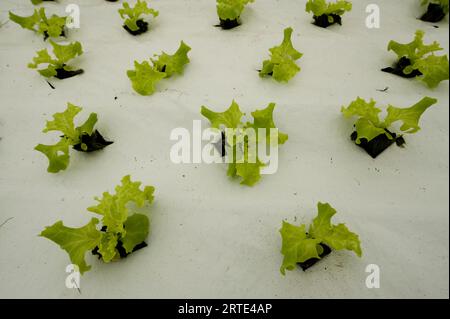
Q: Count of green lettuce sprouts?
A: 14